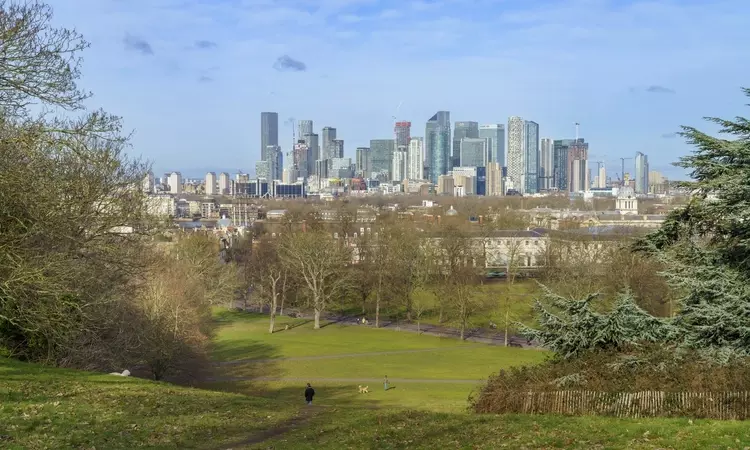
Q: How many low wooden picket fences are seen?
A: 1